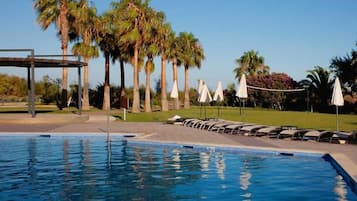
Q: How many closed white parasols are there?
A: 6